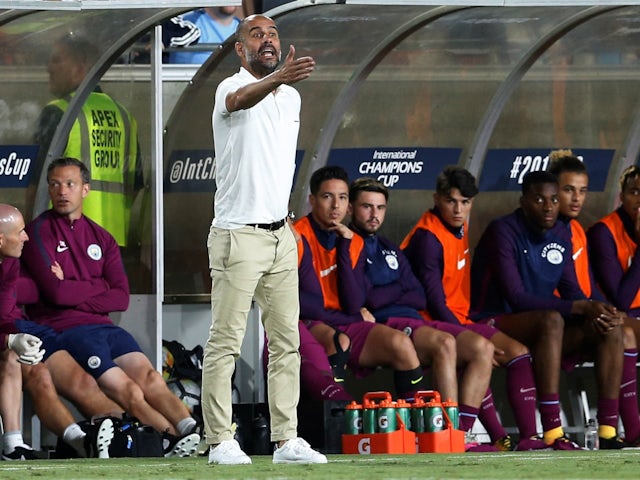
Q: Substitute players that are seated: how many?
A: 6